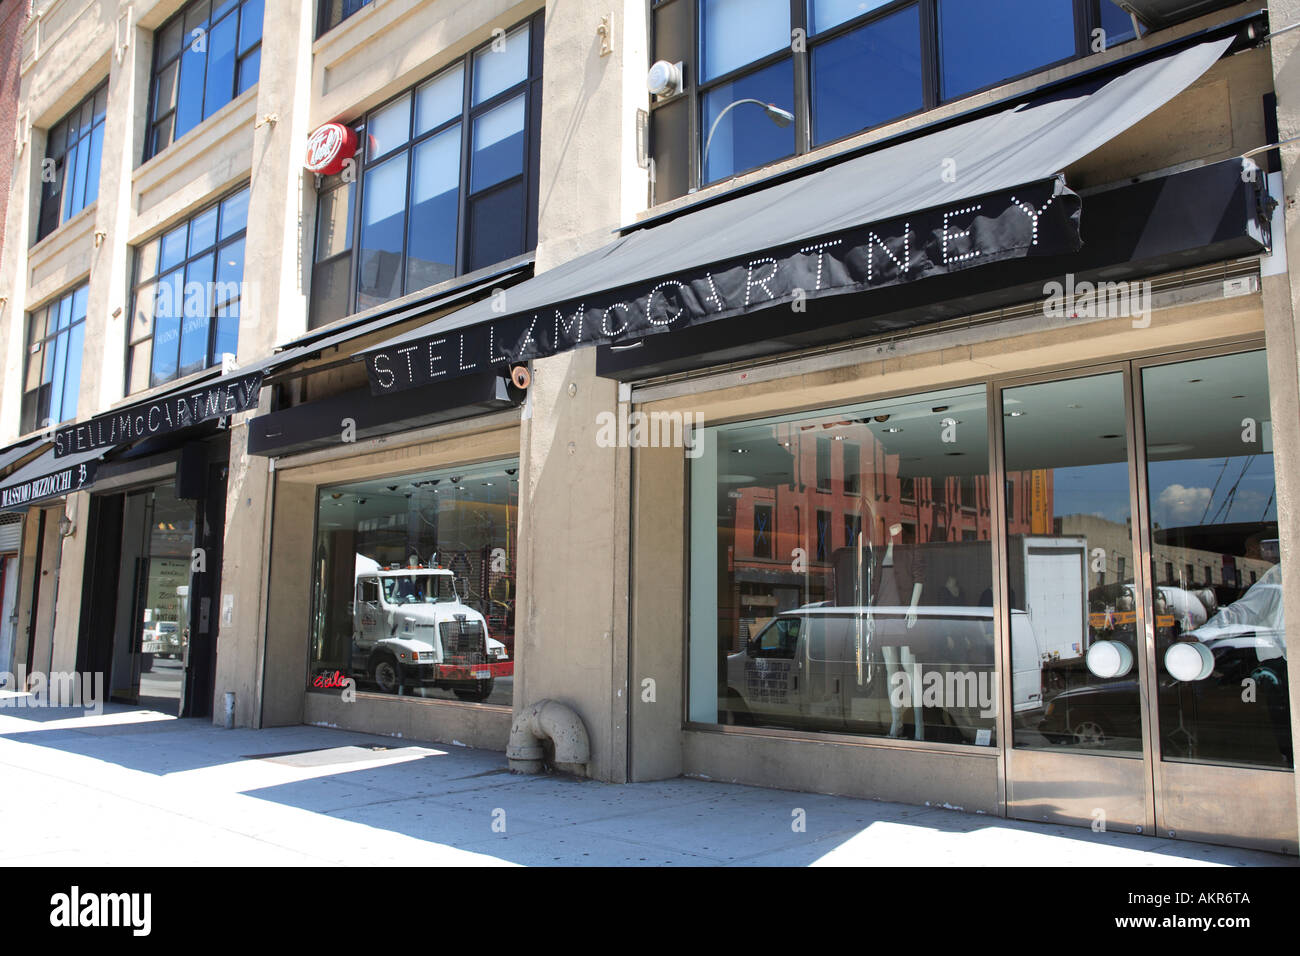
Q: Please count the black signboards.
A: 3